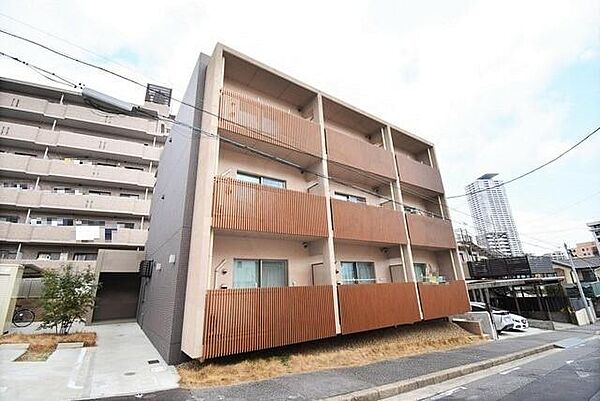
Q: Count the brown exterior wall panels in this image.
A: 9